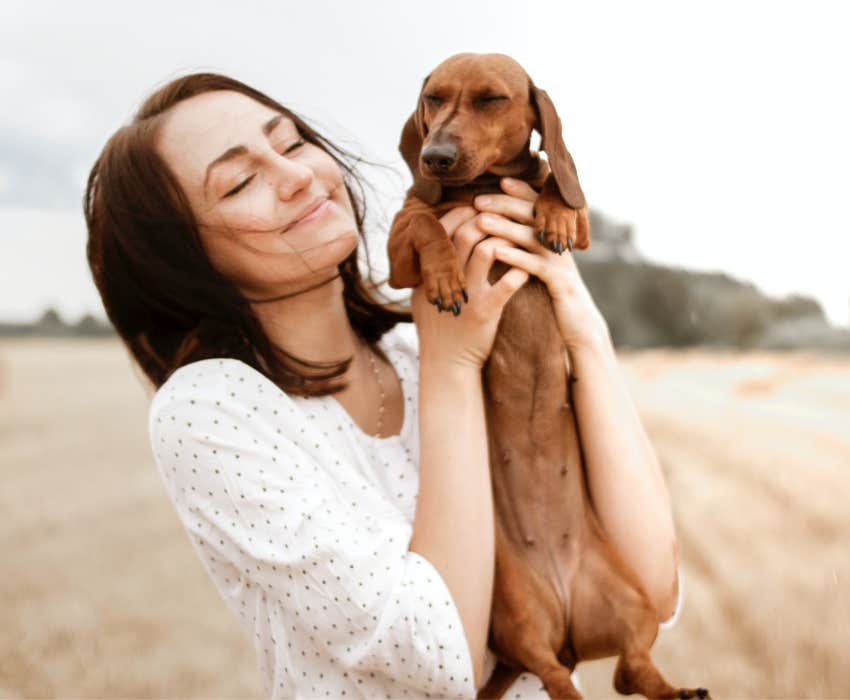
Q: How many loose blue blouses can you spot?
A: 0